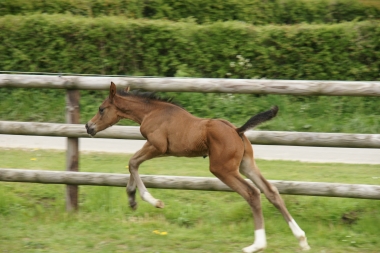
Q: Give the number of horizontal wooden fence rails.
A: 3